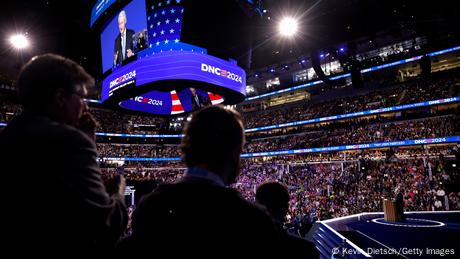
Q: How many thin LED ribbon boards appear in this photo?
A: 3